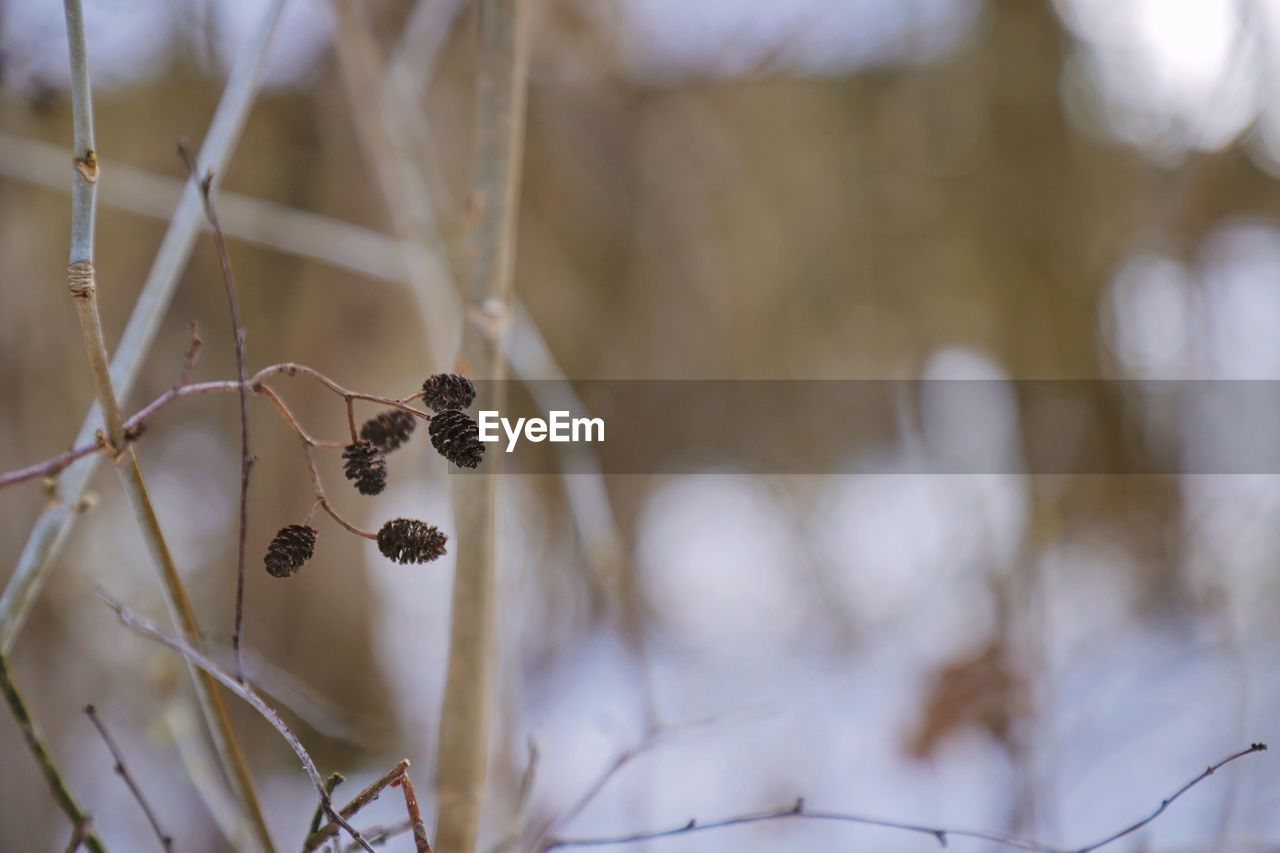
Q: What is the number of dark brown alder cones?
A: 6